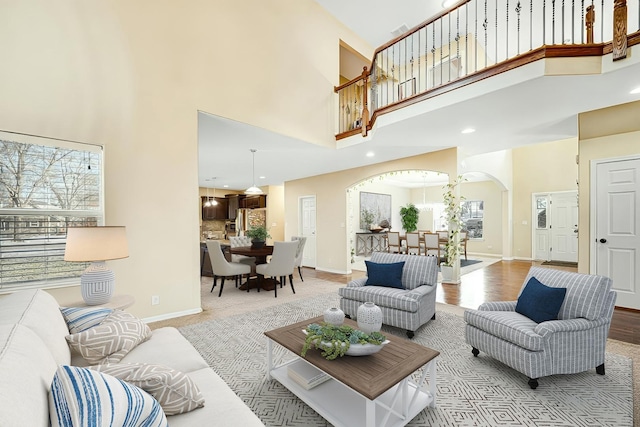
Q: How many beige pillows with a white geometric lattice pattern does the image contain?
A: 2